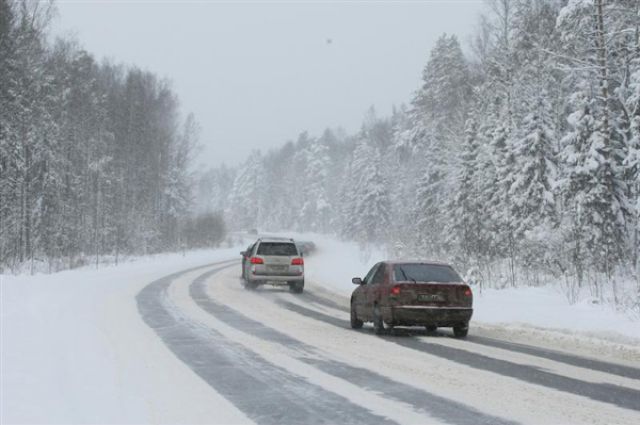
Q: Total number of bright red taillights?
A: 4